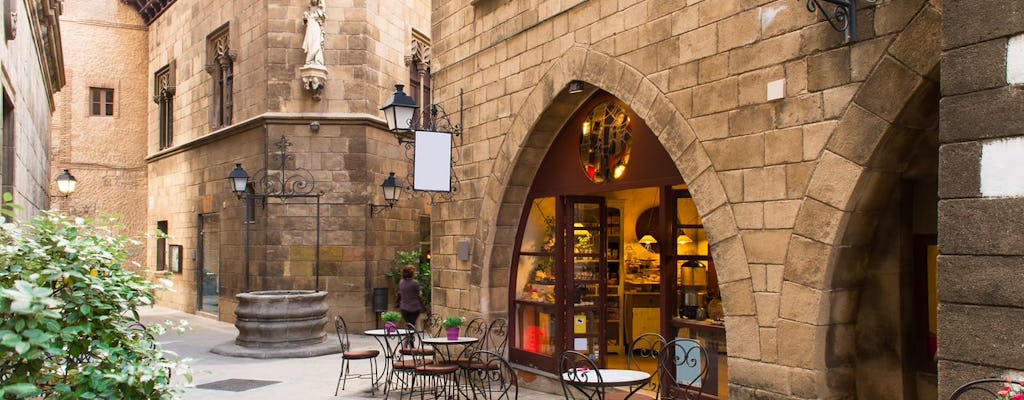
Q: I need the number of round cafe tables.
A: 3